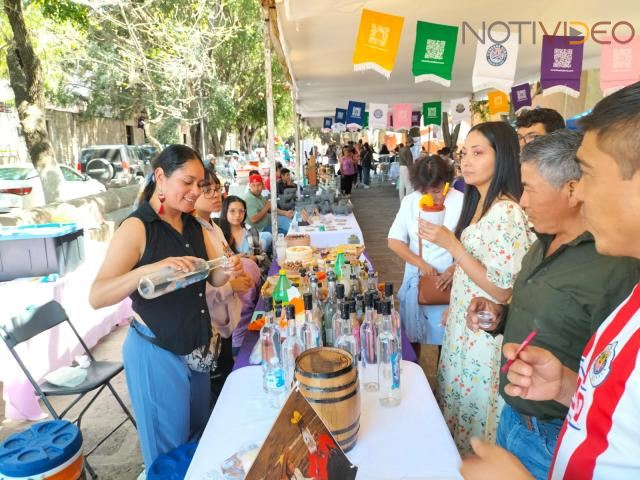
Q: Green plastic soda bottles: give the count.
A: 2